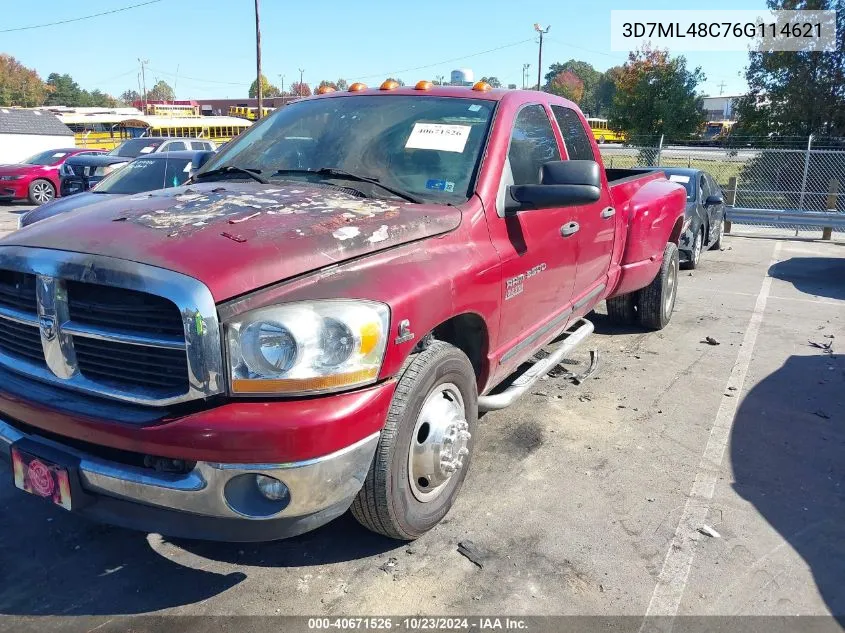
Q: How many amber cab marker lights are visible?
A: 5